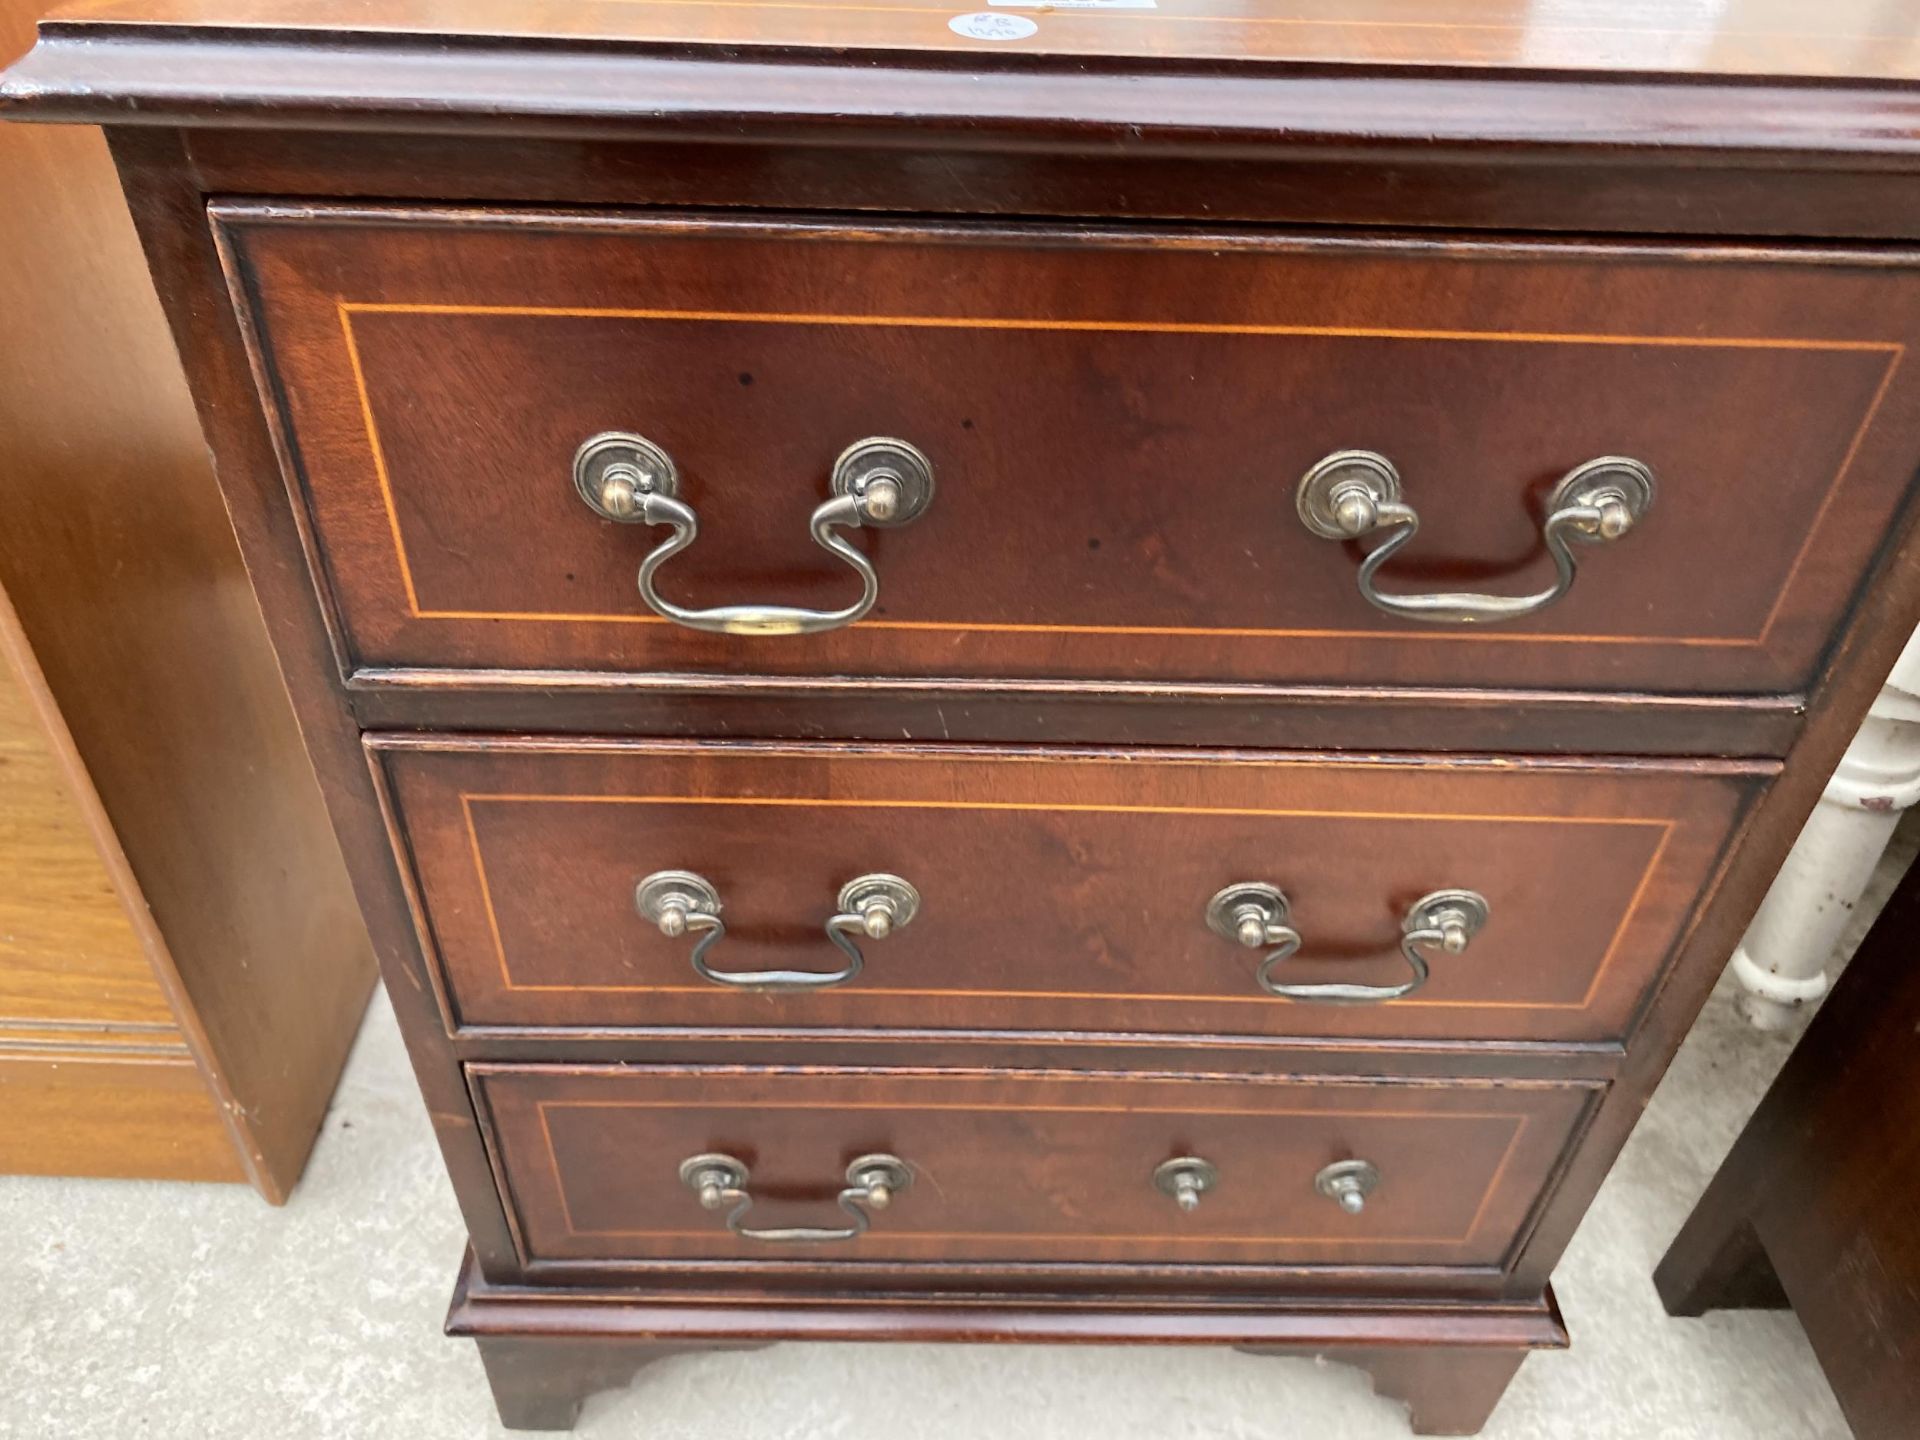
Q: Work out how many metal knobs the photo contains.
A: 12